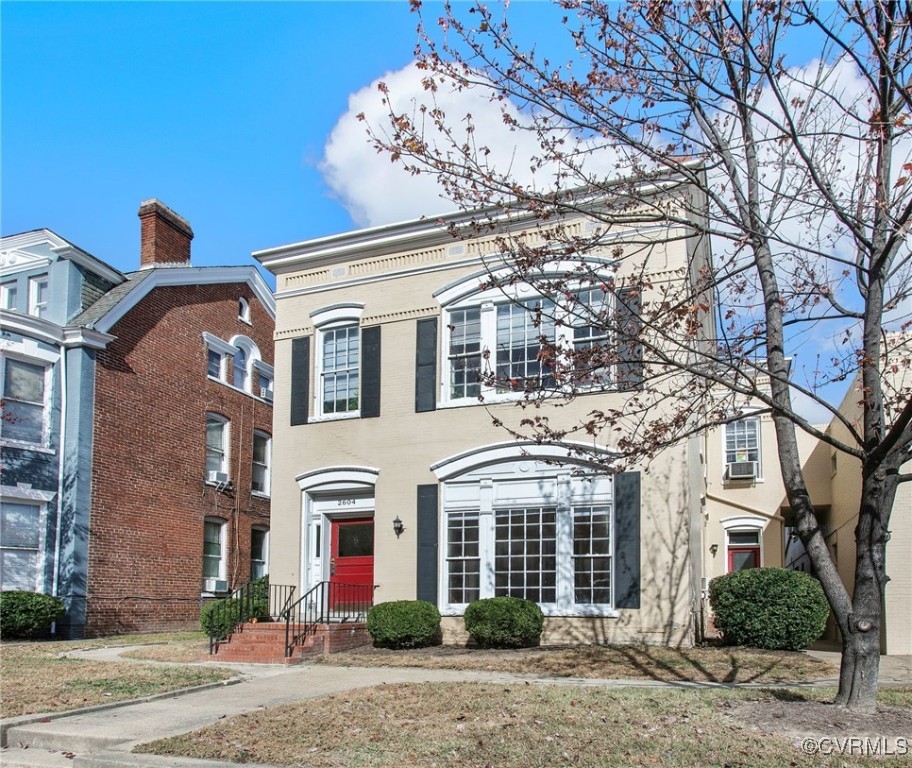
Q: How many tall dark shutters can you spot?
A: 6